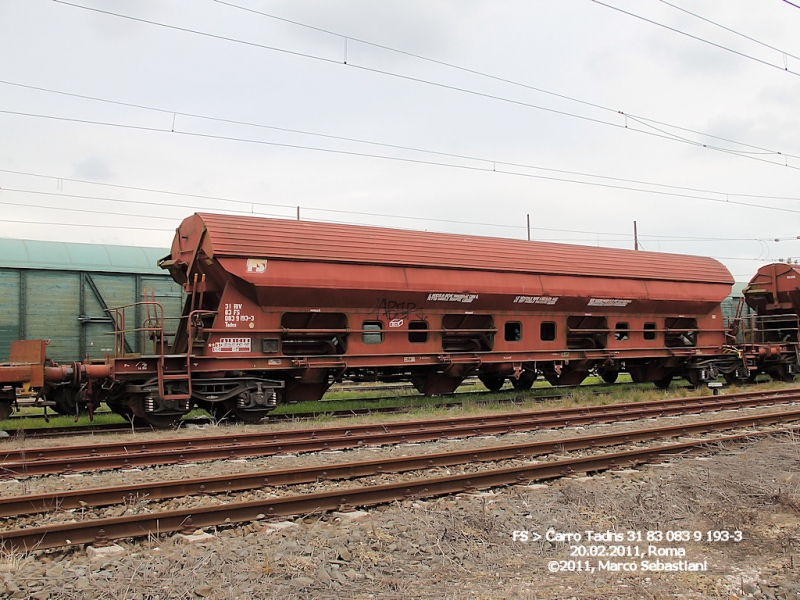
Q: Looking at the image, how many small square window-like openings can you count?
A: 6